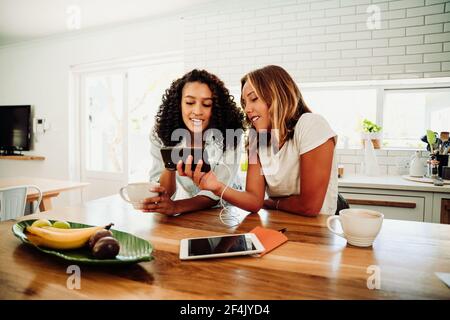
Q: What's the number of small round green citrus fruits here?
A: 2